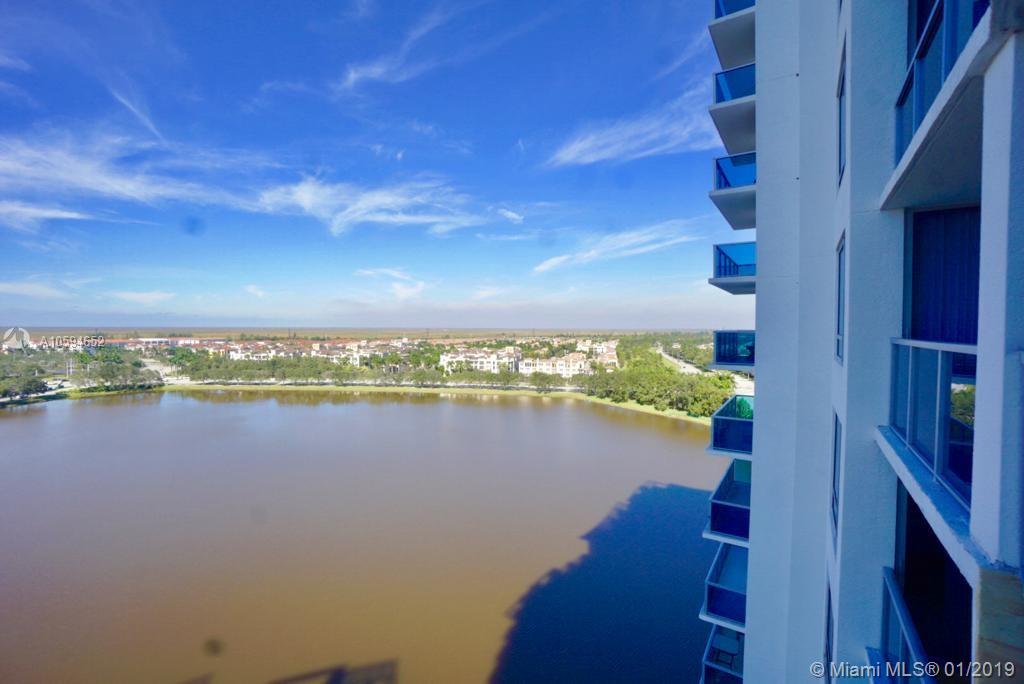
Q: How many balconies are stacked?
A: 9